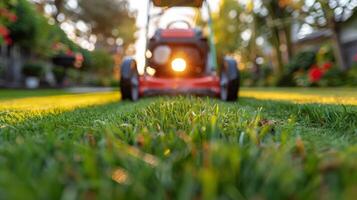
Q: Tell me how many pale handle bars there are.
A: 2